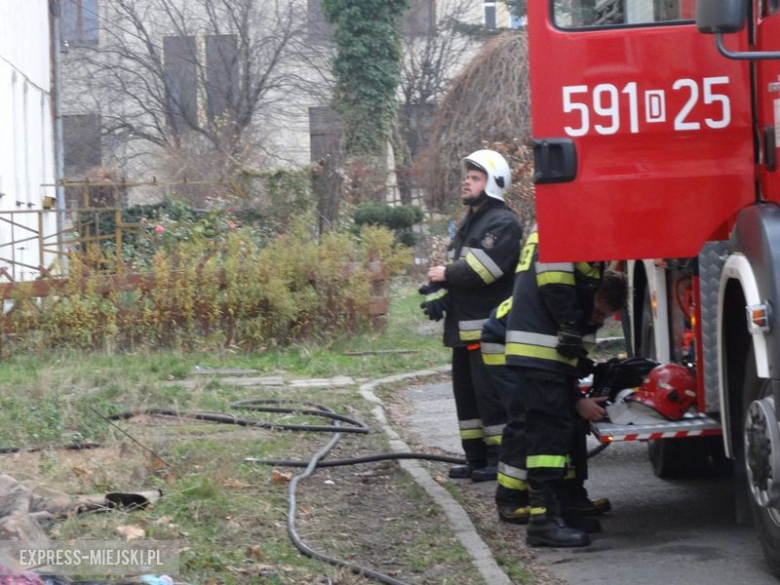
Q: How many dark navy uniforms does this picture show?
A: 3